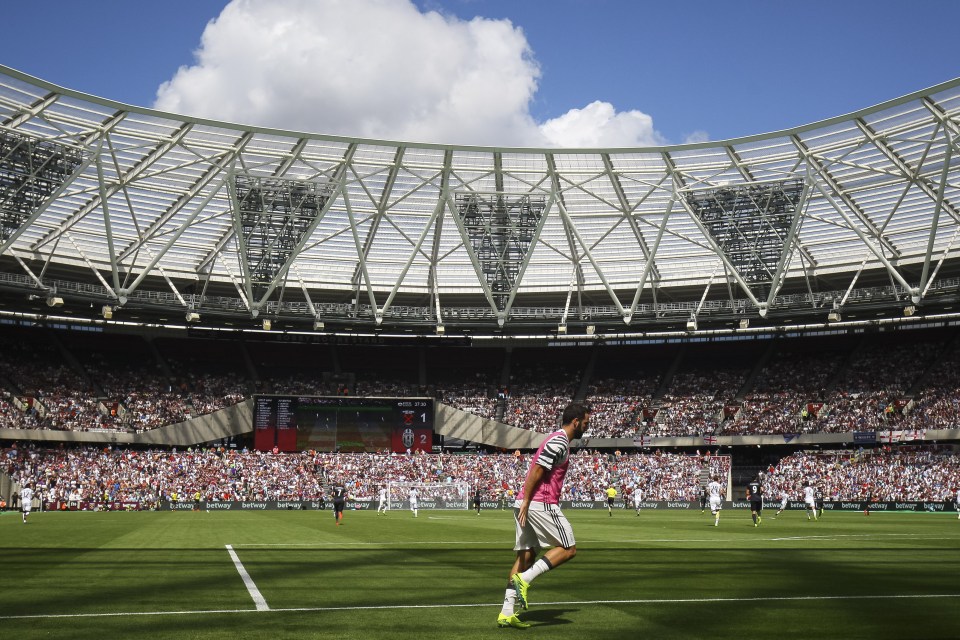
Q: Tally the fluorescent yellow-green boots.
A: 2